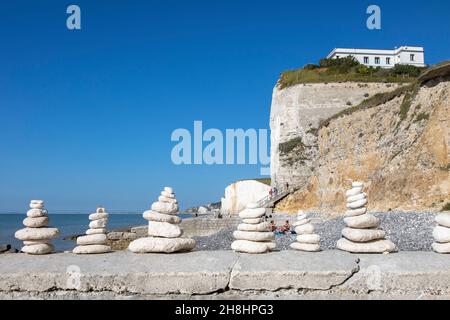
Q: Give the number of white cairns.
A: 7